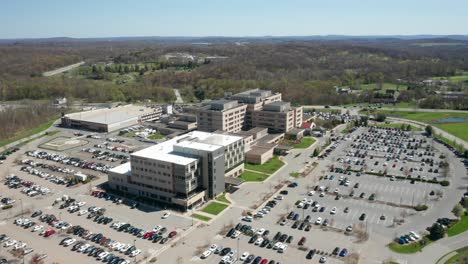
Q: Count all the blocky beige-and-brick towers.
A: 3